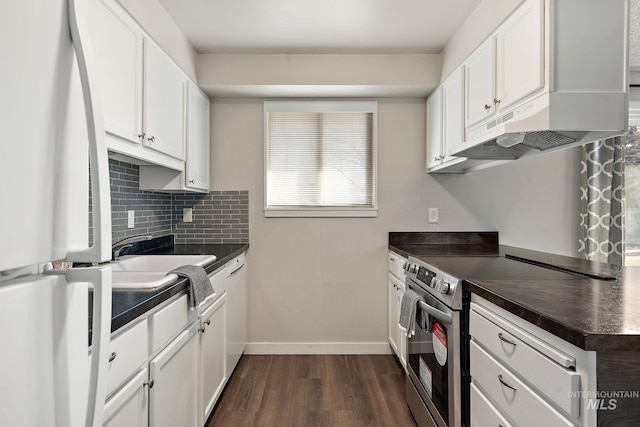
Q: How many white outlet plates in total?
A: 3